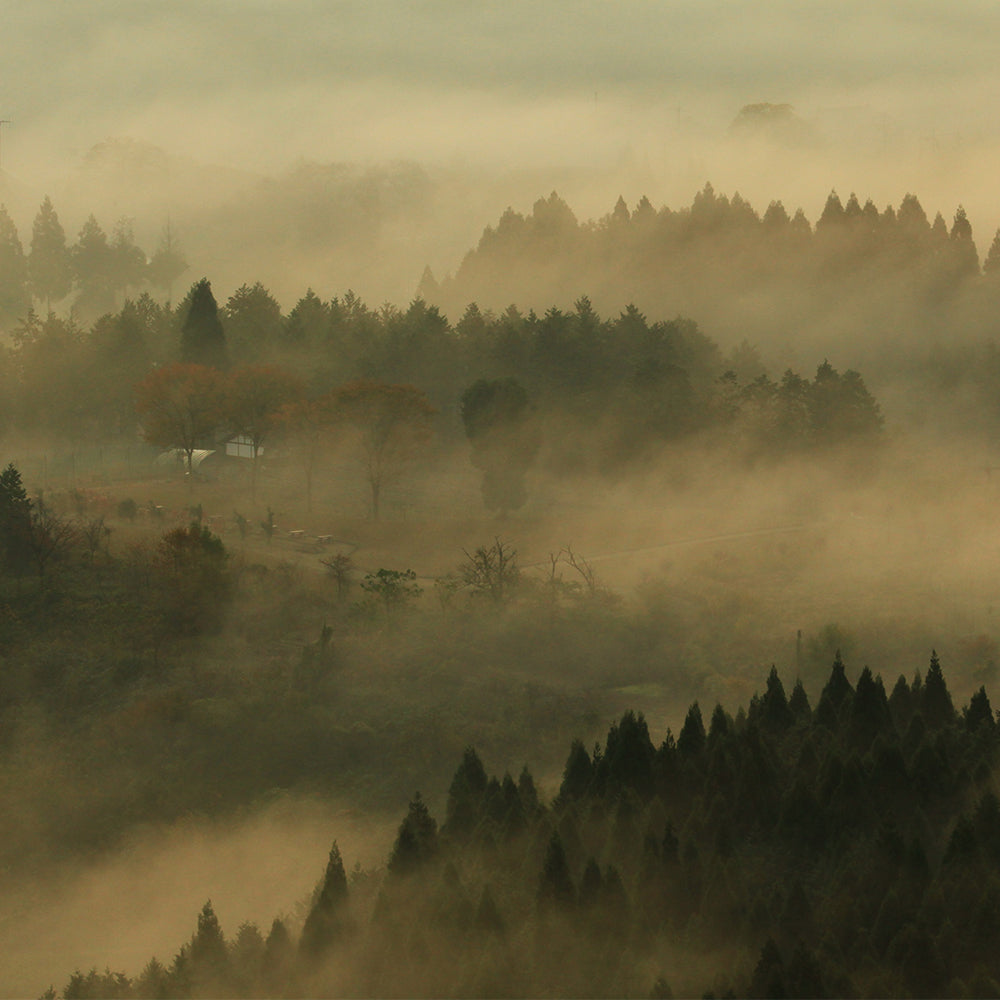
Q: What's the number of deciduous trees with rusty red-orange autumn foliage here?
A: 4